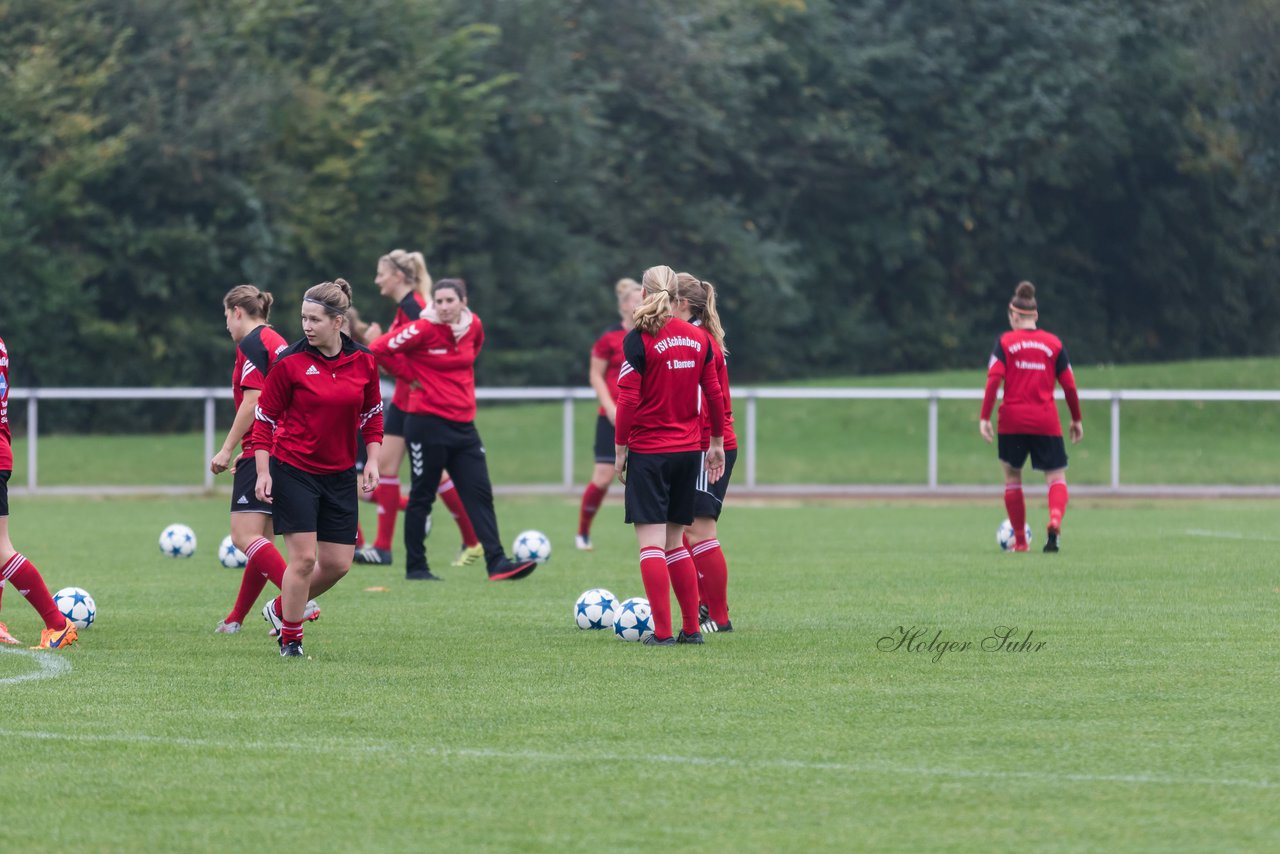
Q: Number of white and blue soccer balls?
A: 7